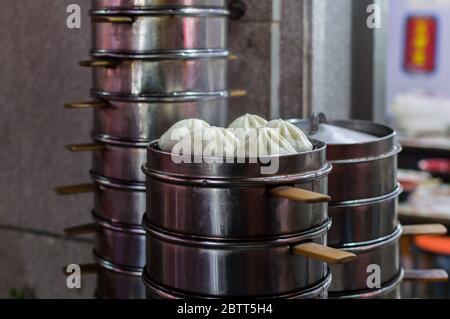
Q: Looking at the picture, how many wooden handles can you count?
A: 13